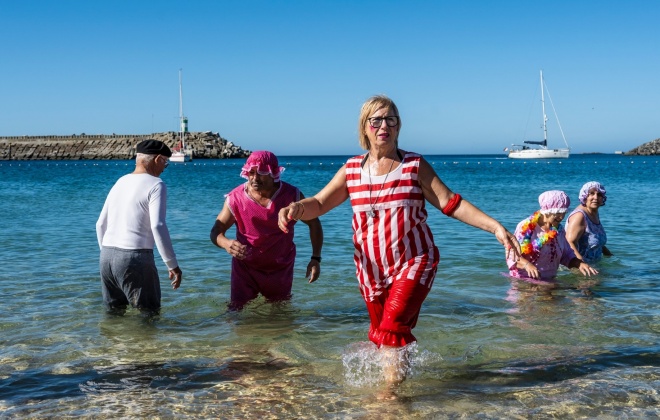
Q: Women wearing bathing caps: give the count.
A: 2